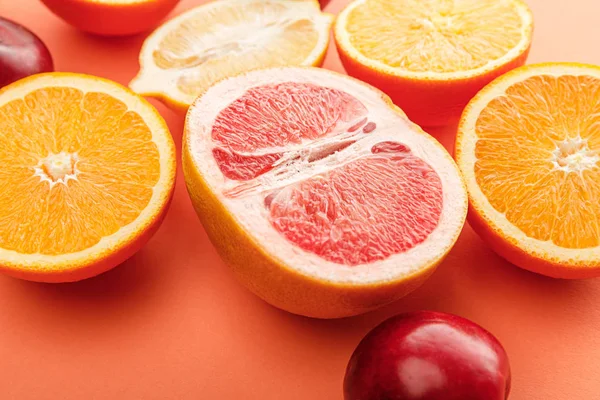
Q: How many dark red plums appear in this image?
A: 2